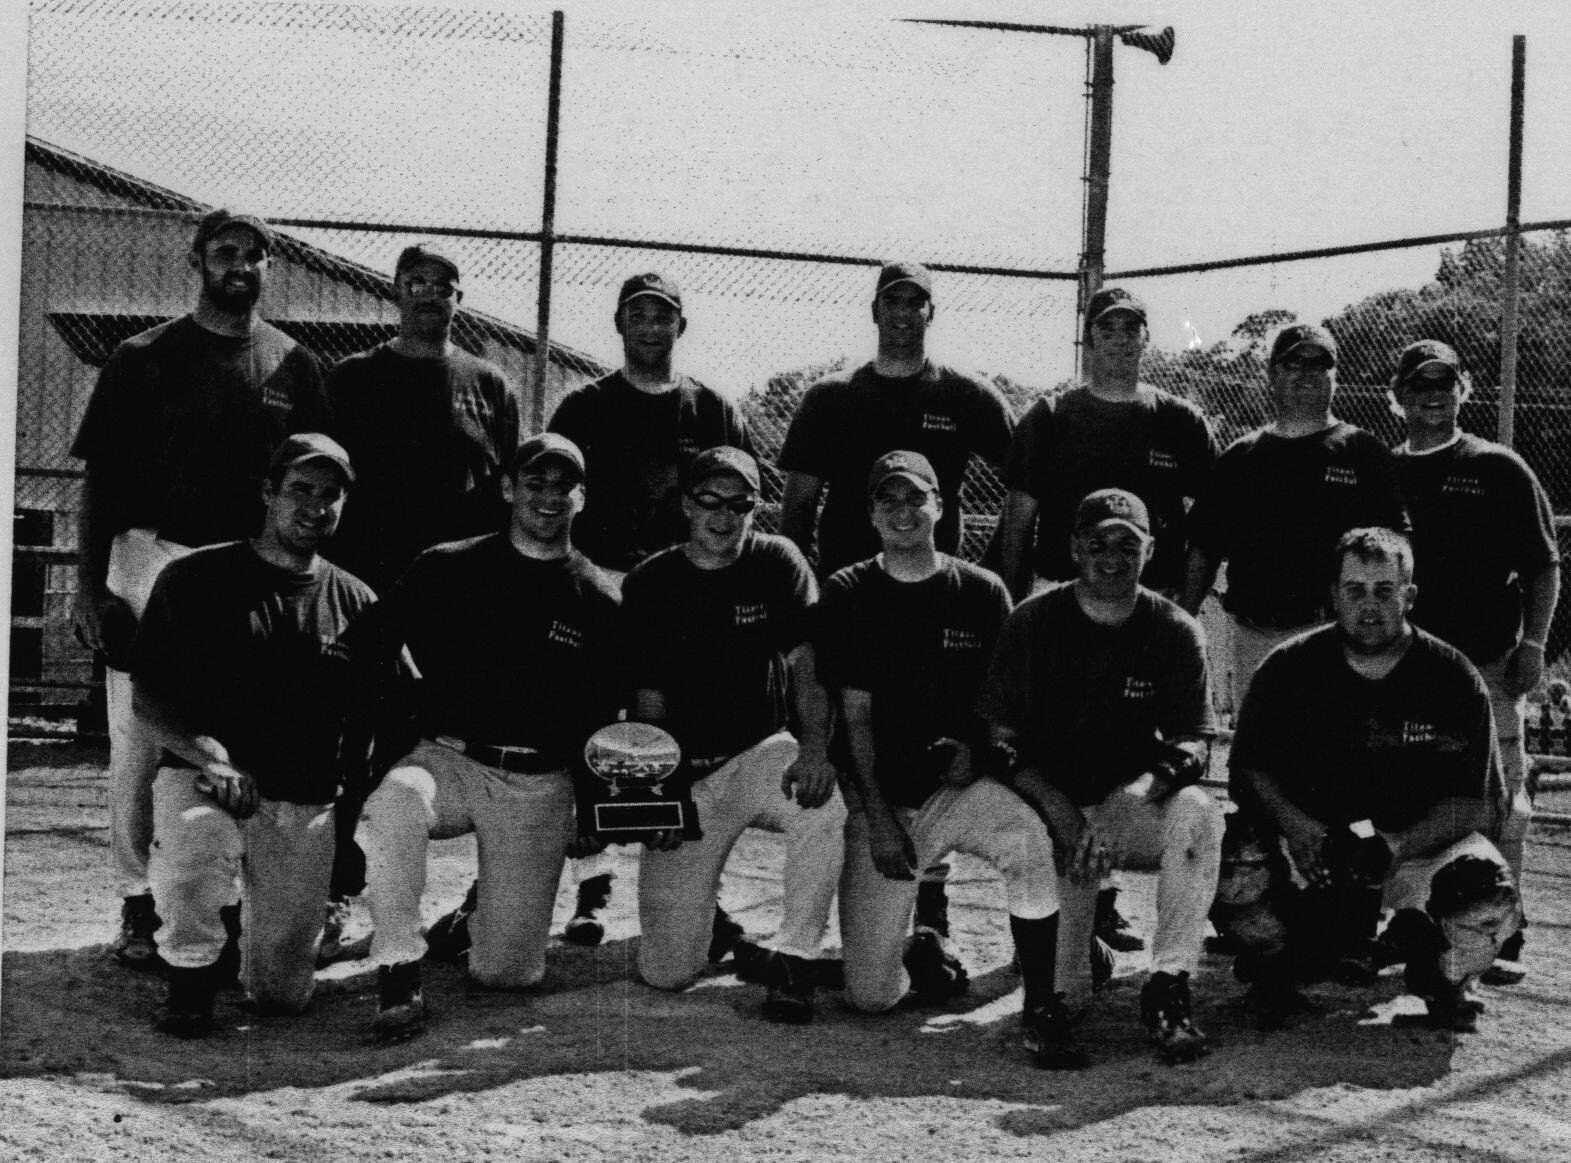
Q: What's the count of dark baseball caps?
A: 12